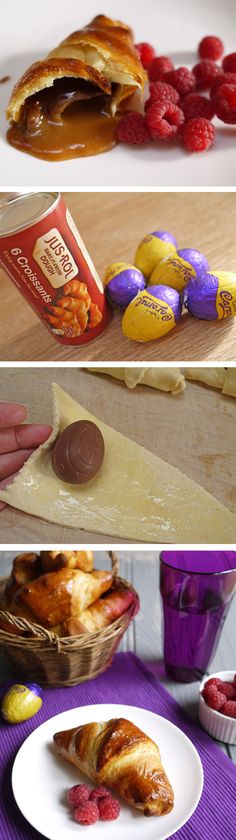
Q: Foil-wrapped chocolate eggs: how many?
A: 6